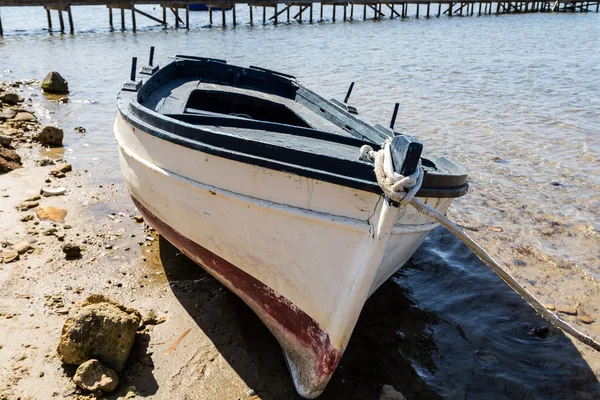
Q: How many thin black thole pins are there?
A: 4